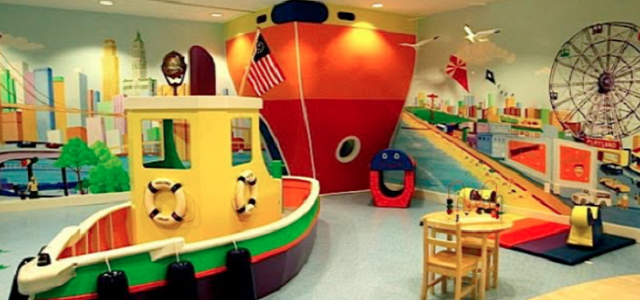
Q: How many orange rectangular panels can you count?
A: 2